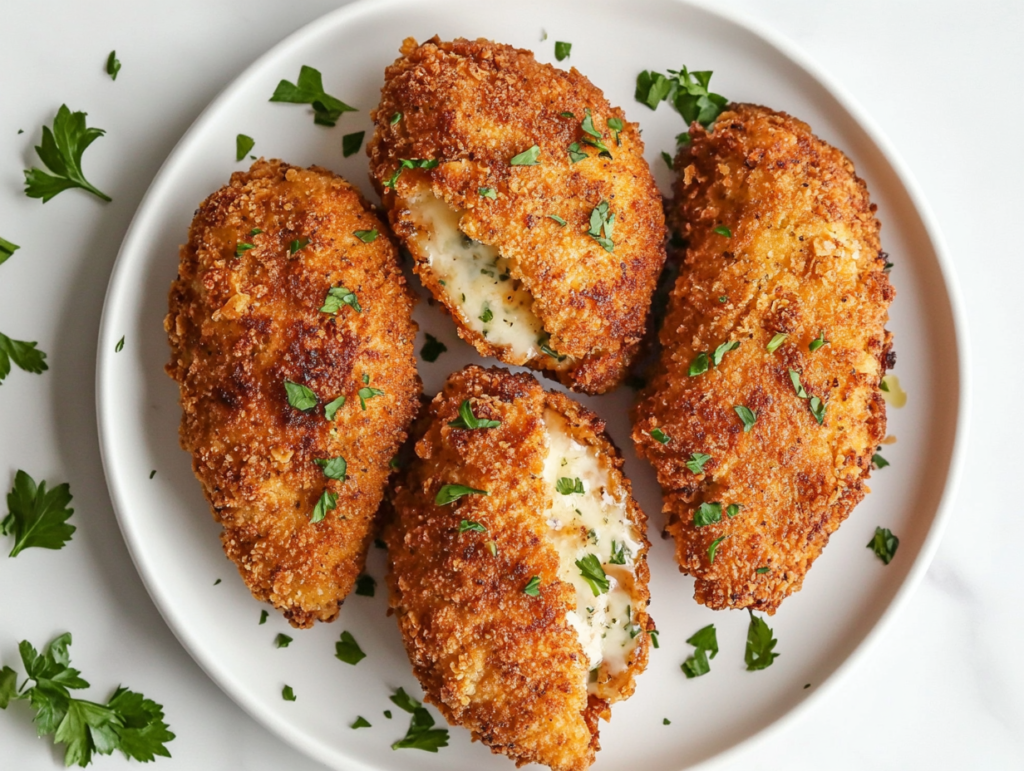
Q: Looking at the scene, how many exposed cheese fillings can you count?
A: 2